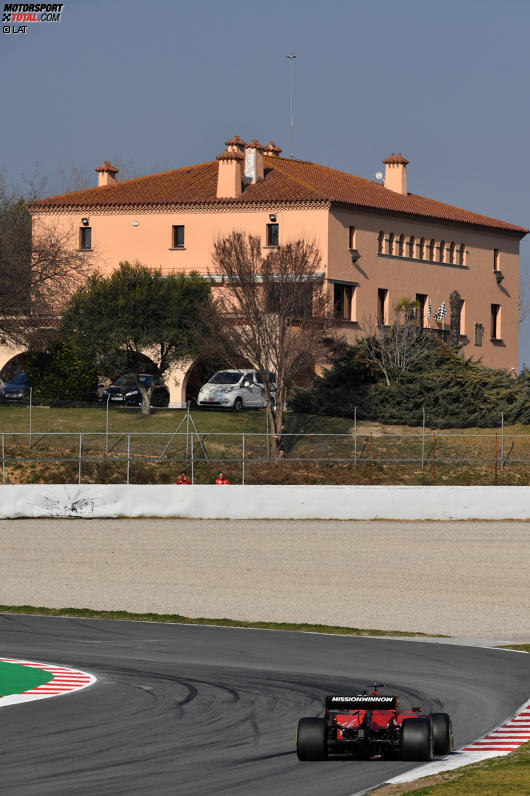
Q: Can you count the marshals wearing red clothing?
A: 2